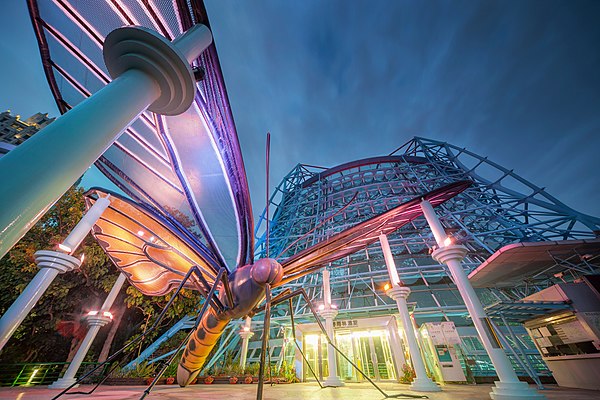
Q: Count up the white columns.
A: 7